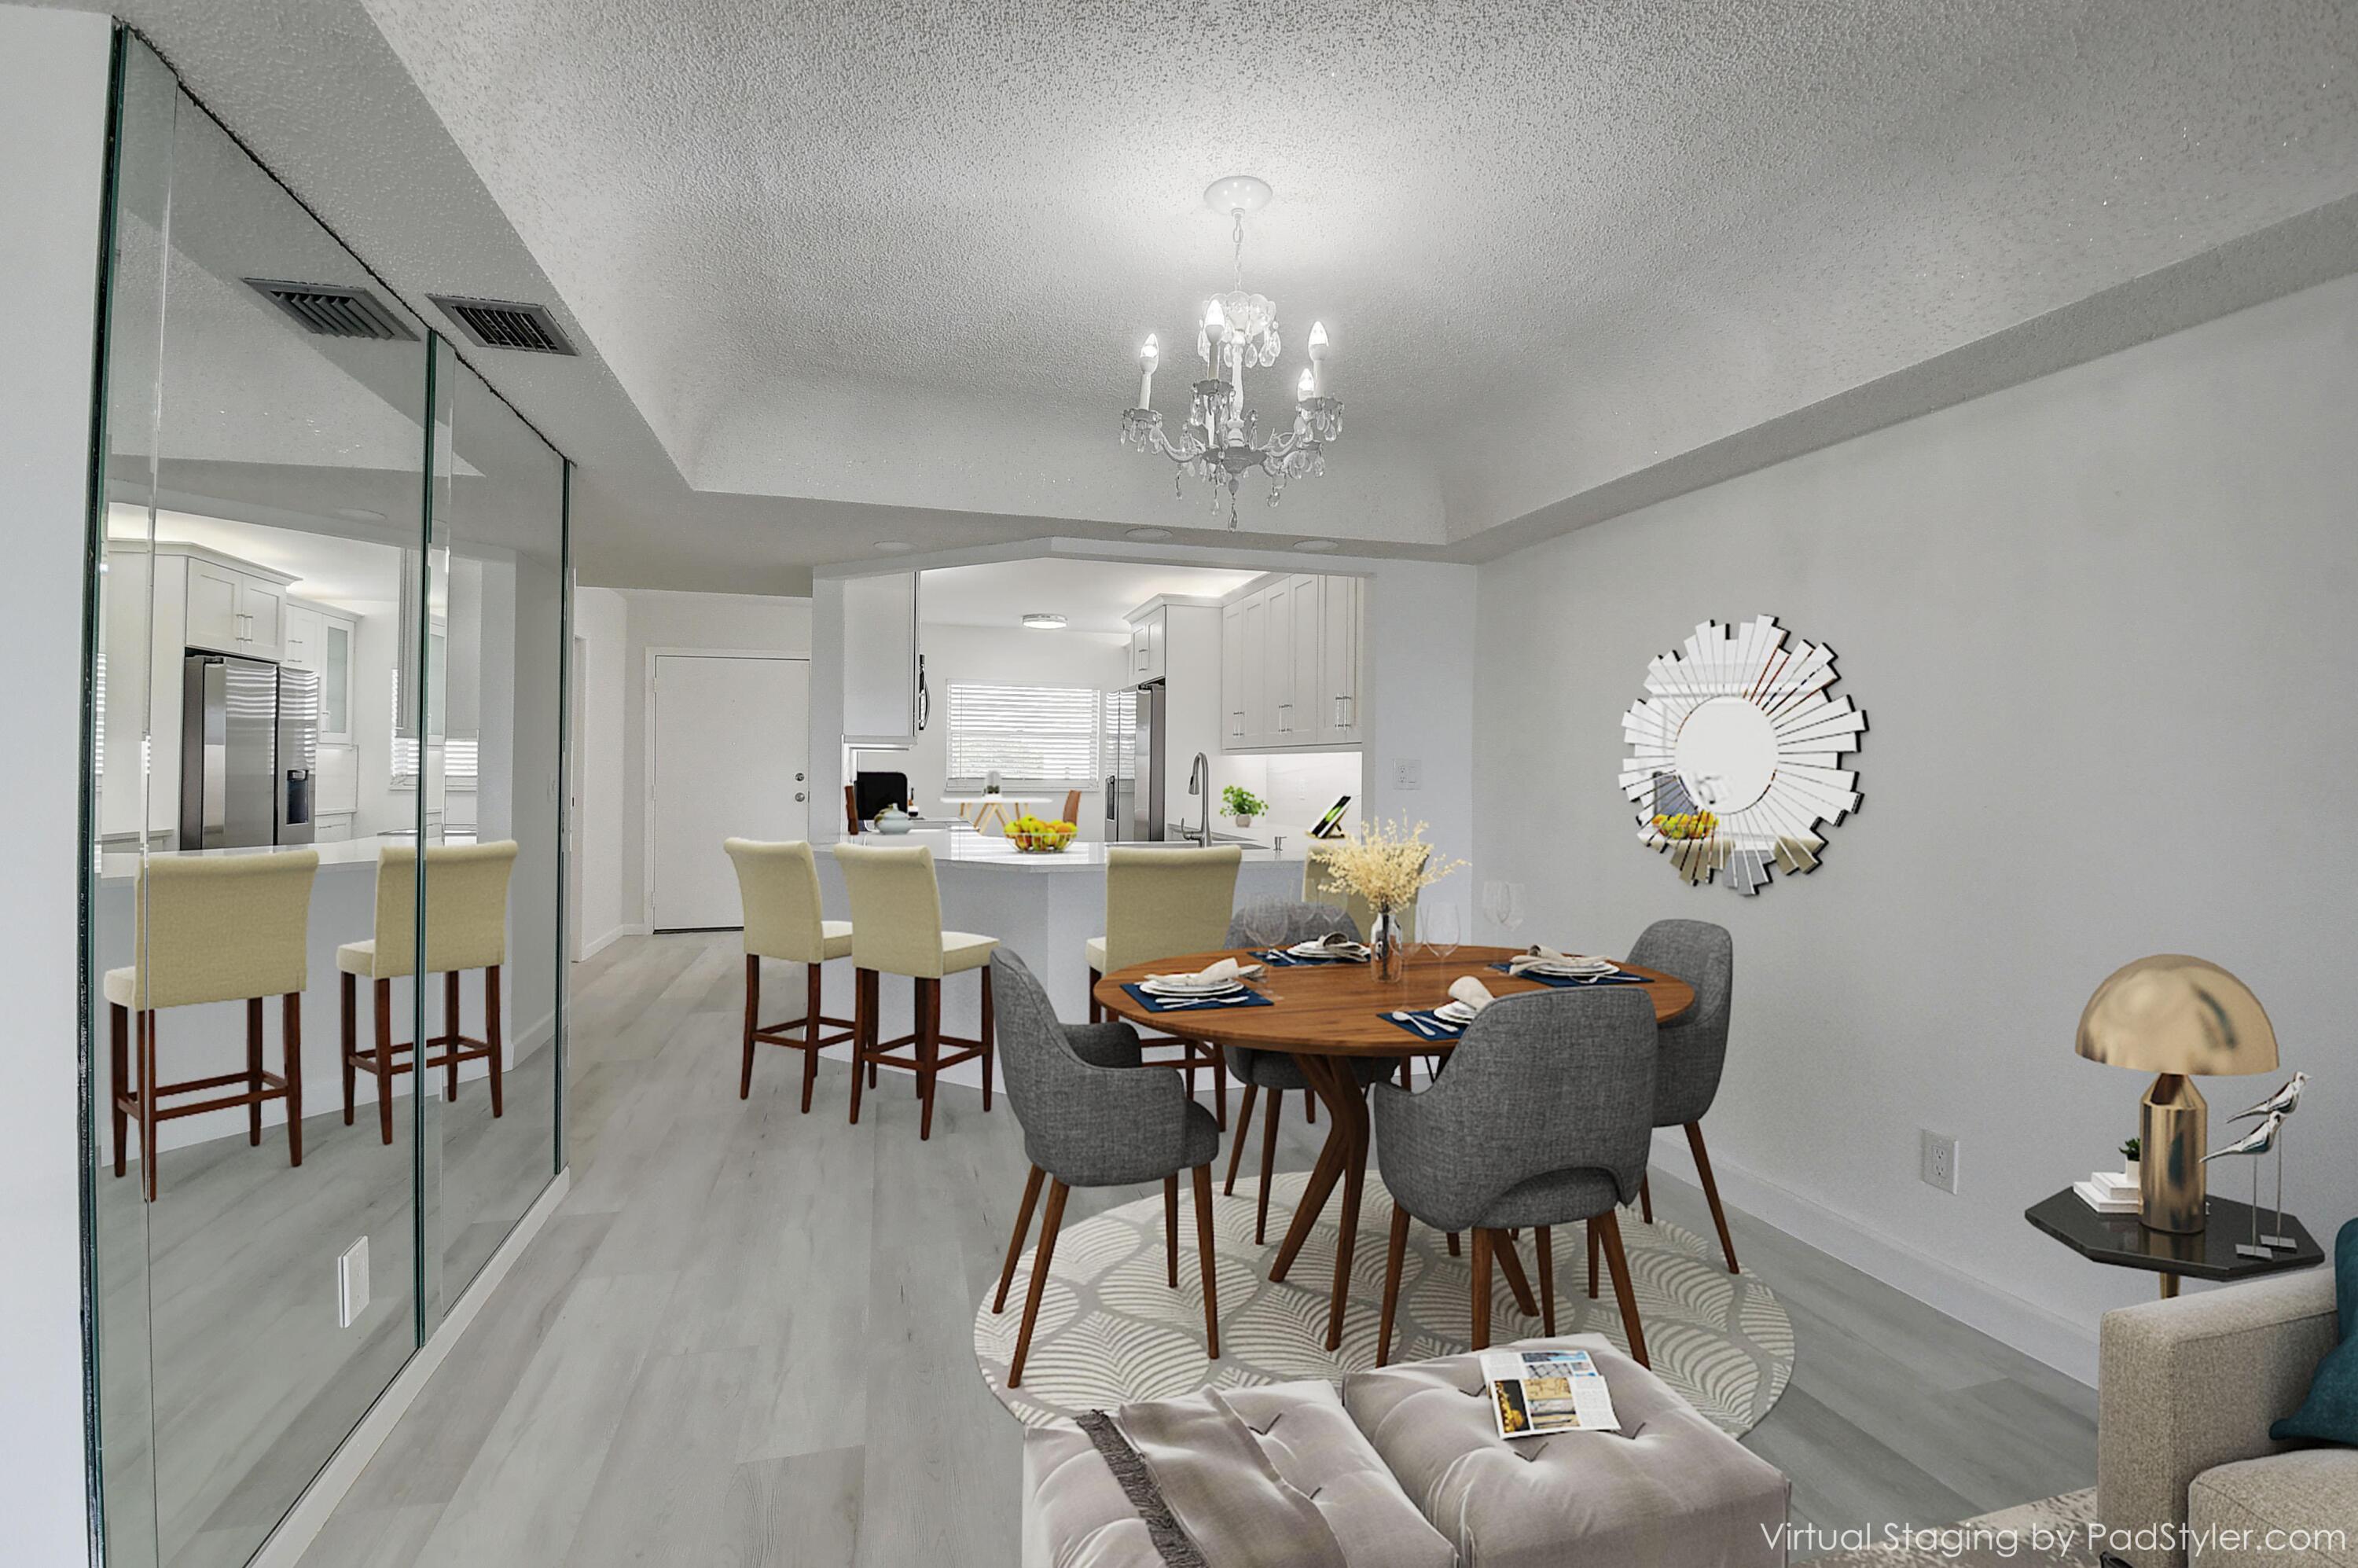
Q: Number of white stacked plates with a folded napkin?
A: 4